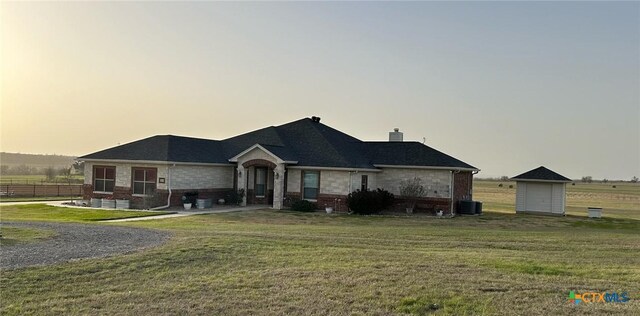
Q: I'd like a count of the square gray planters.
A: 3